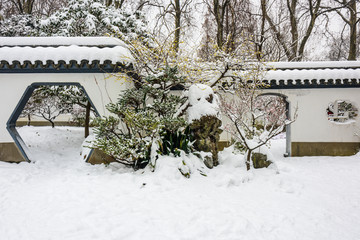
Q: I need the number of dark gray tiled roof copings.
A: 2